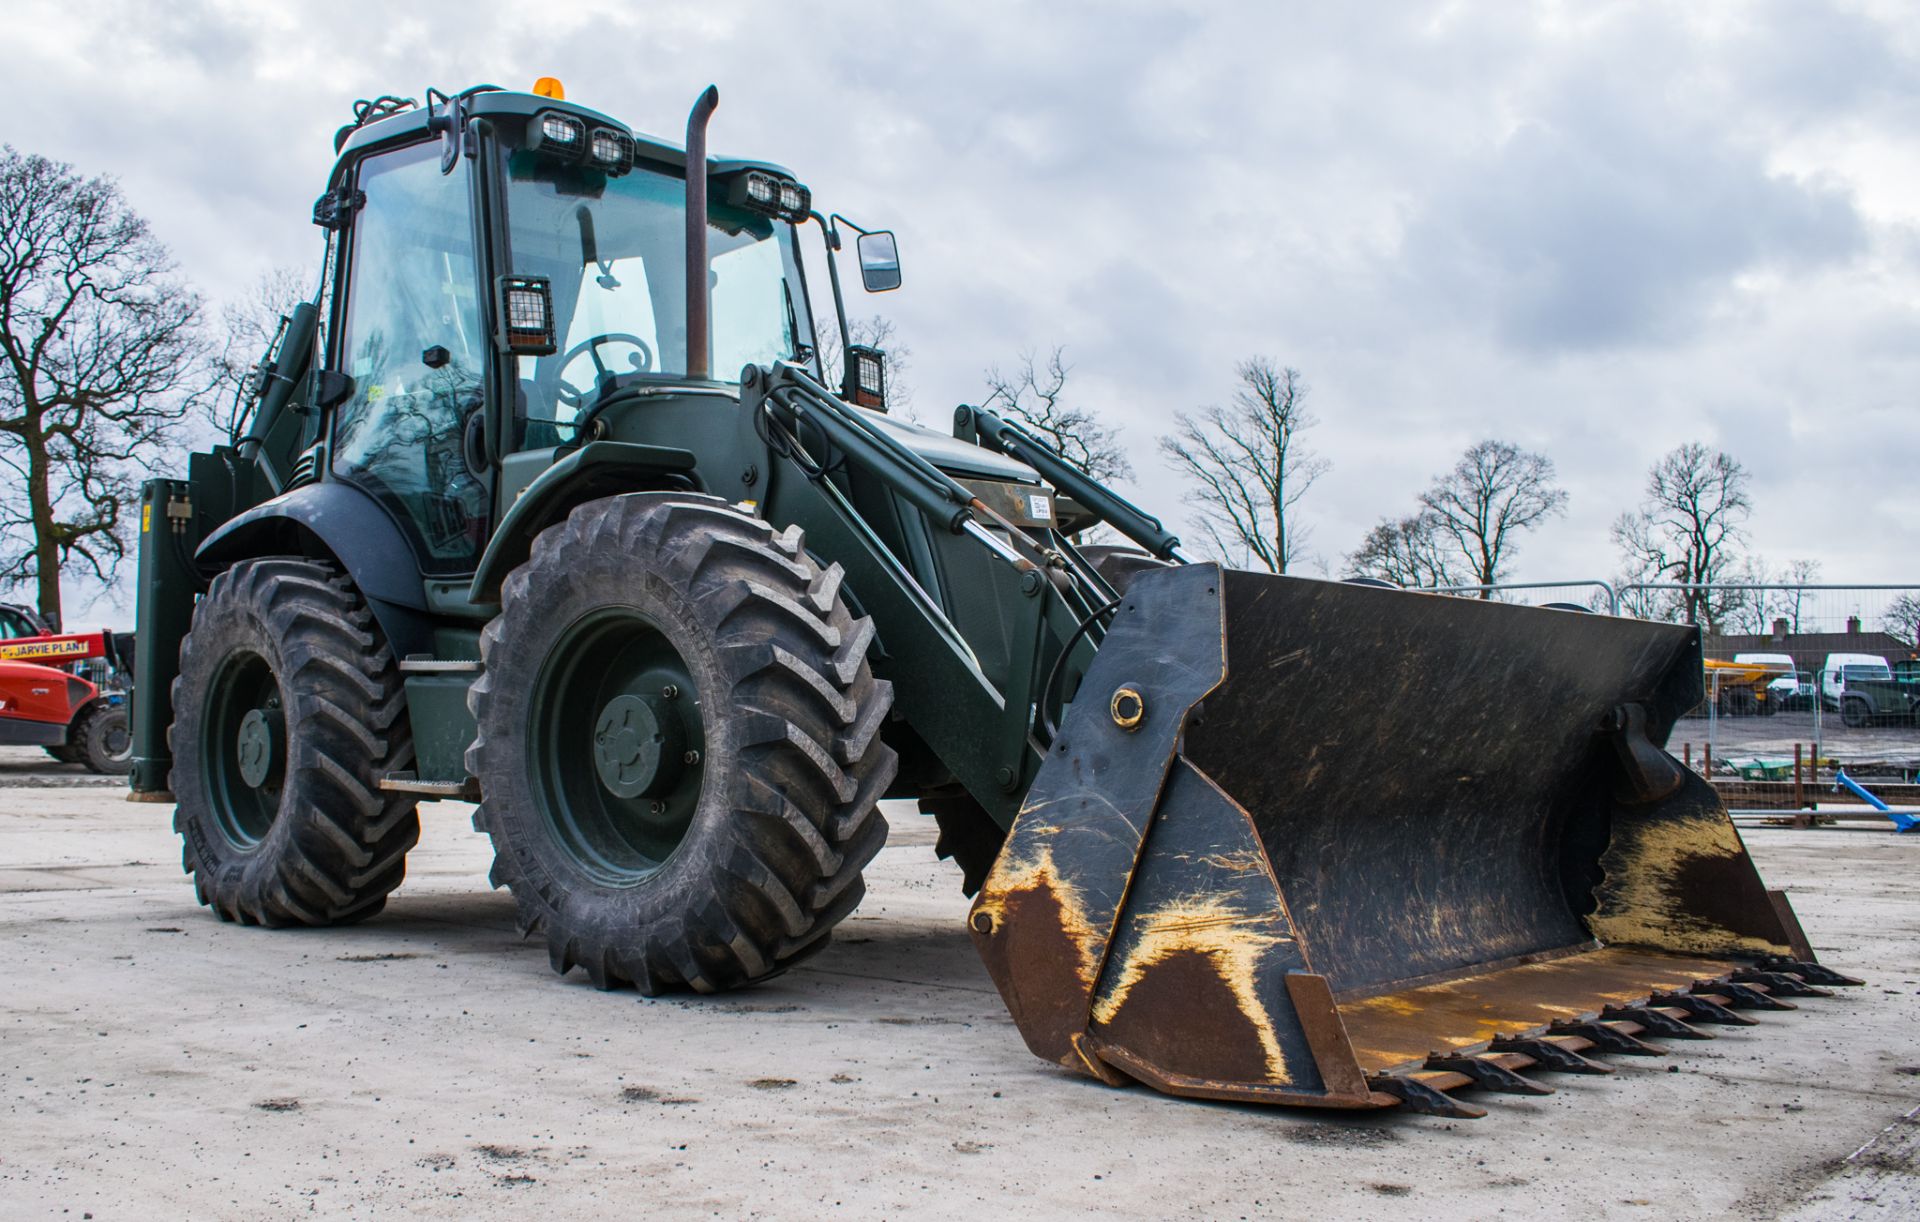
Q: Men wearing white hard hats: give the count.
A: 0